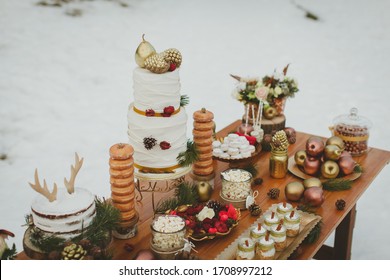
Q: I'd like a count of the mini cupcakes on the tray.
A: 7